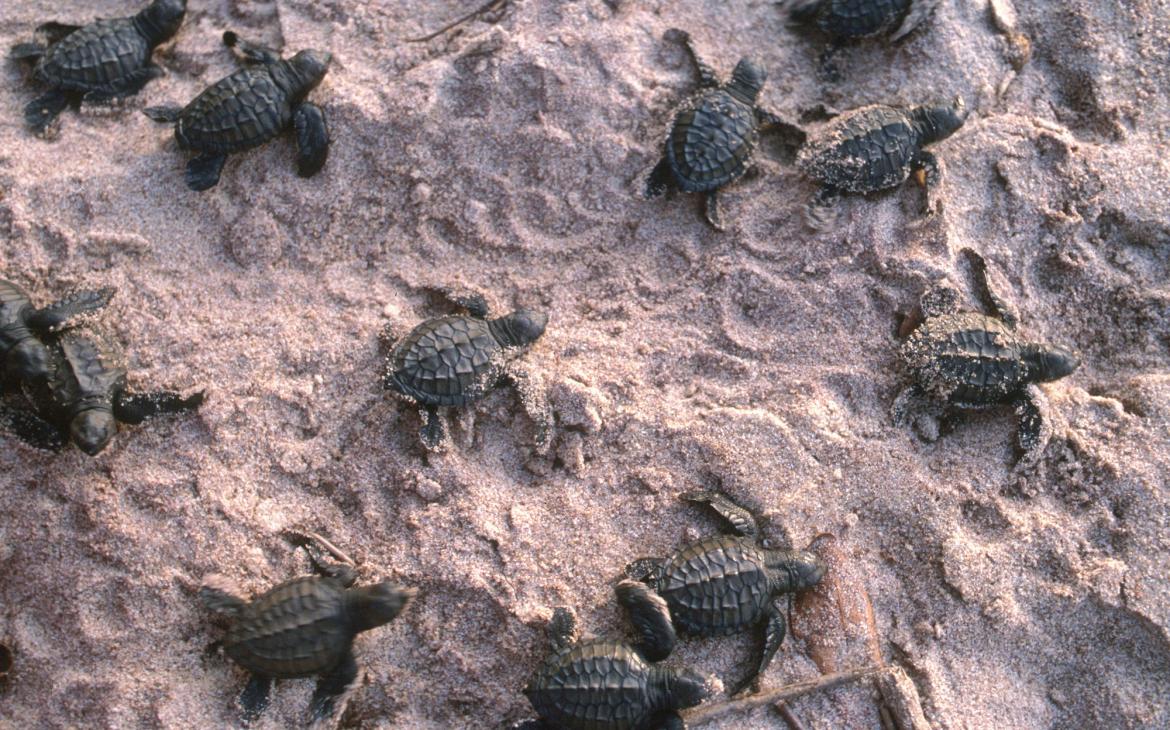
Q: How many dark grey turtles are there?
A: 12